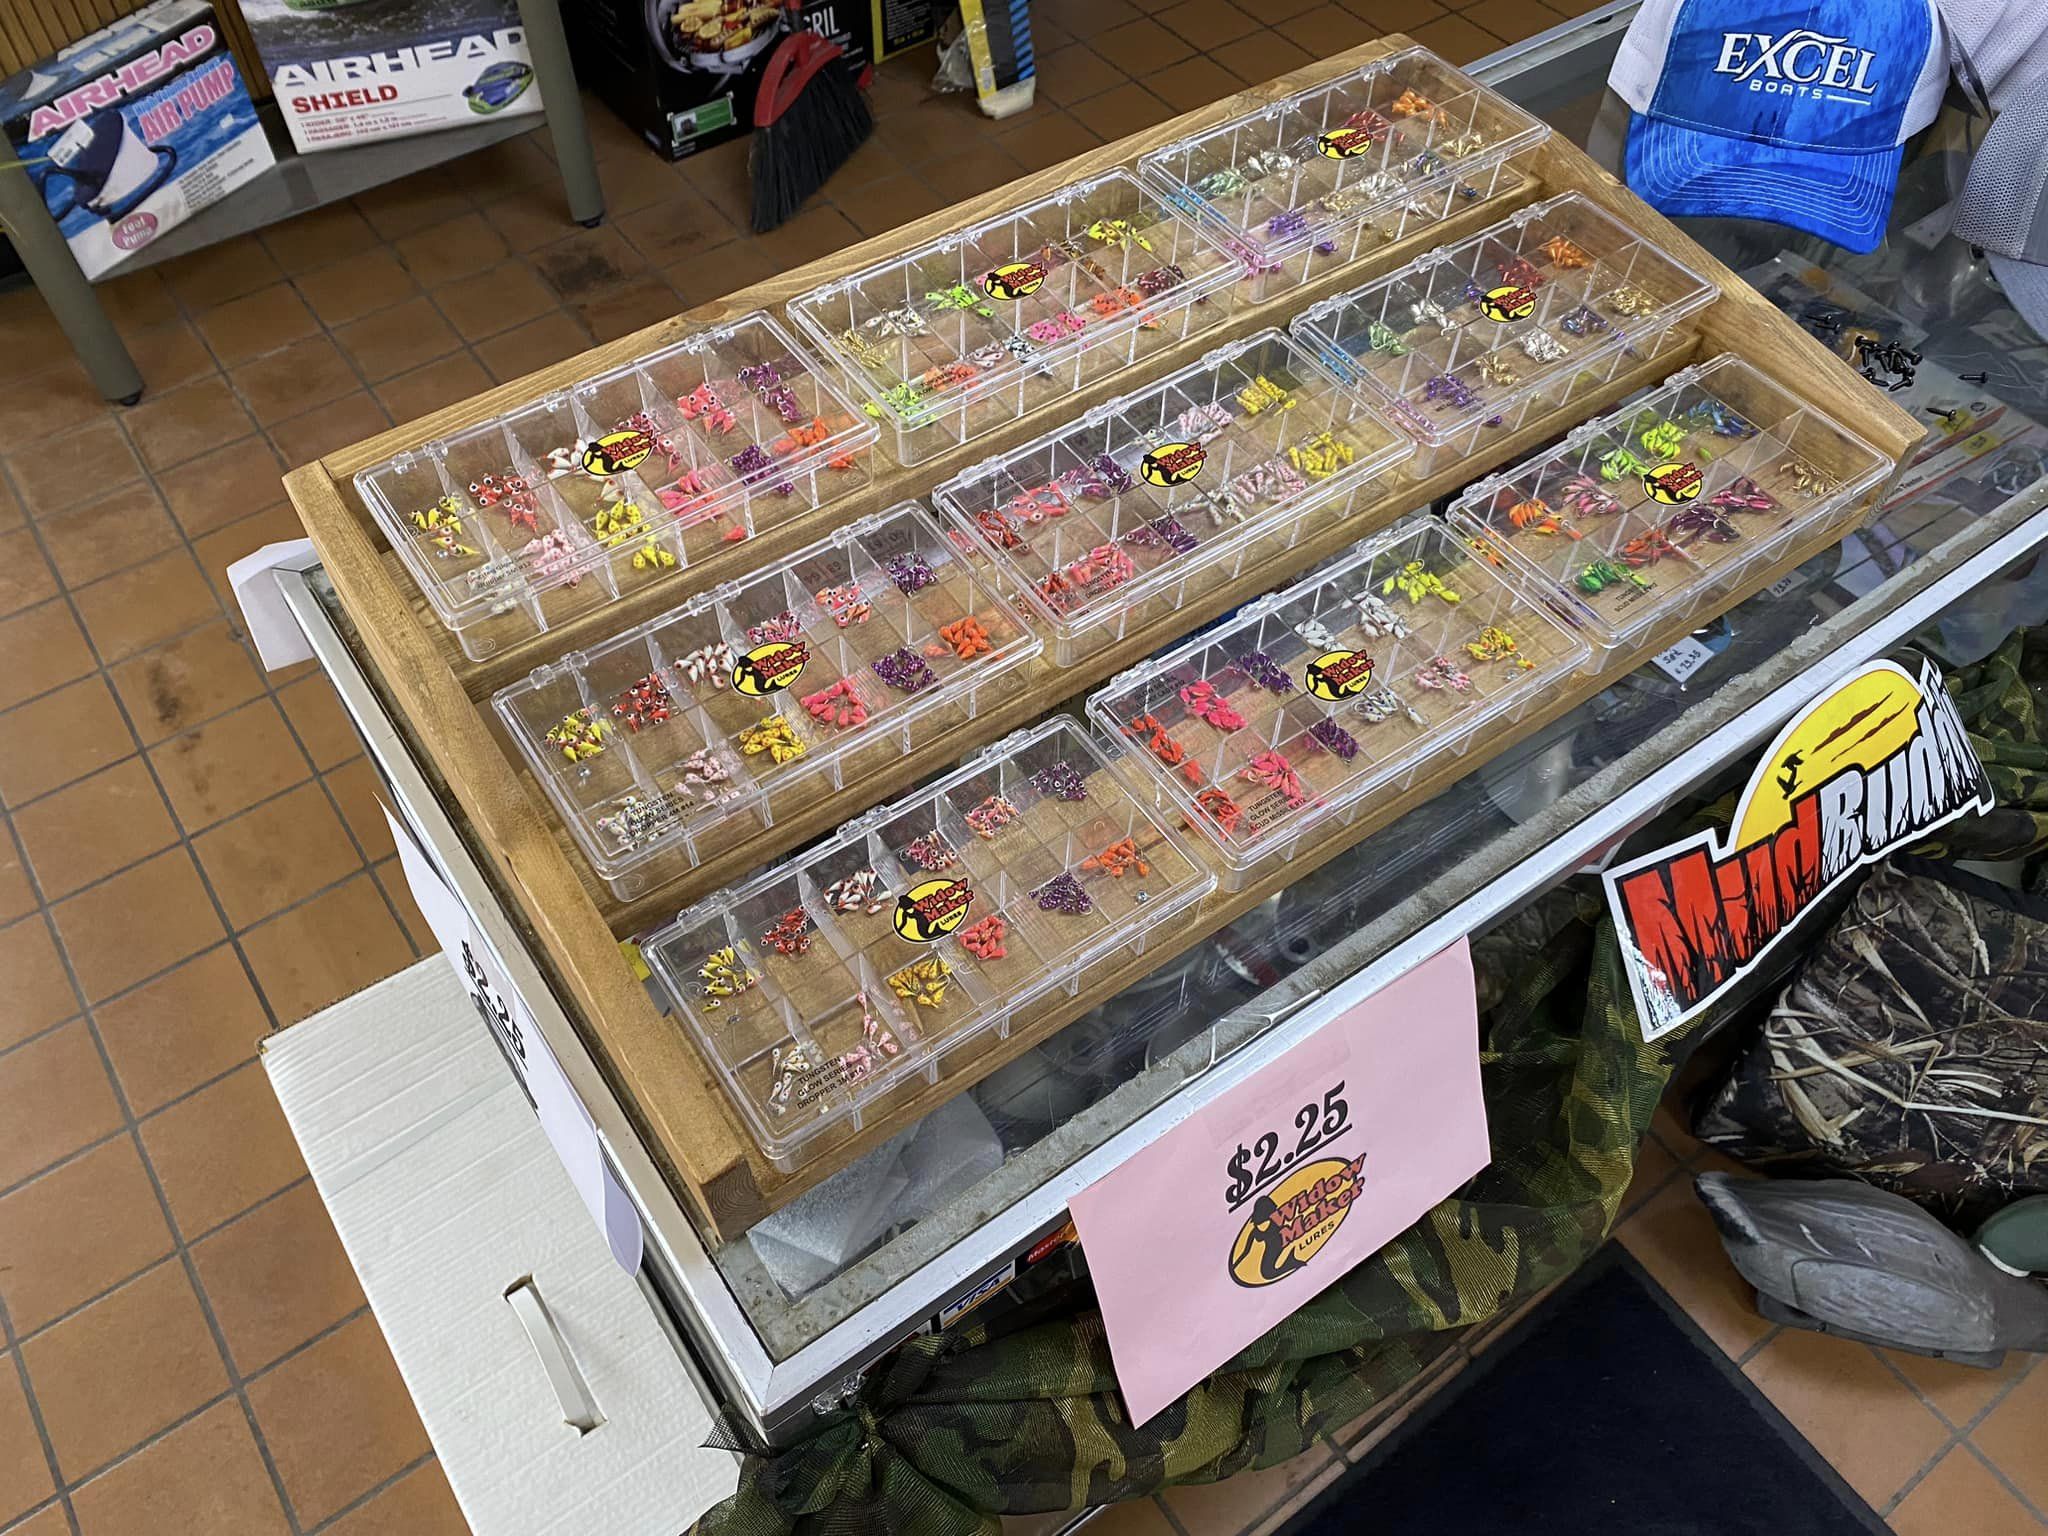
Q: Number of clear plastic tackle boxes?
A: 9